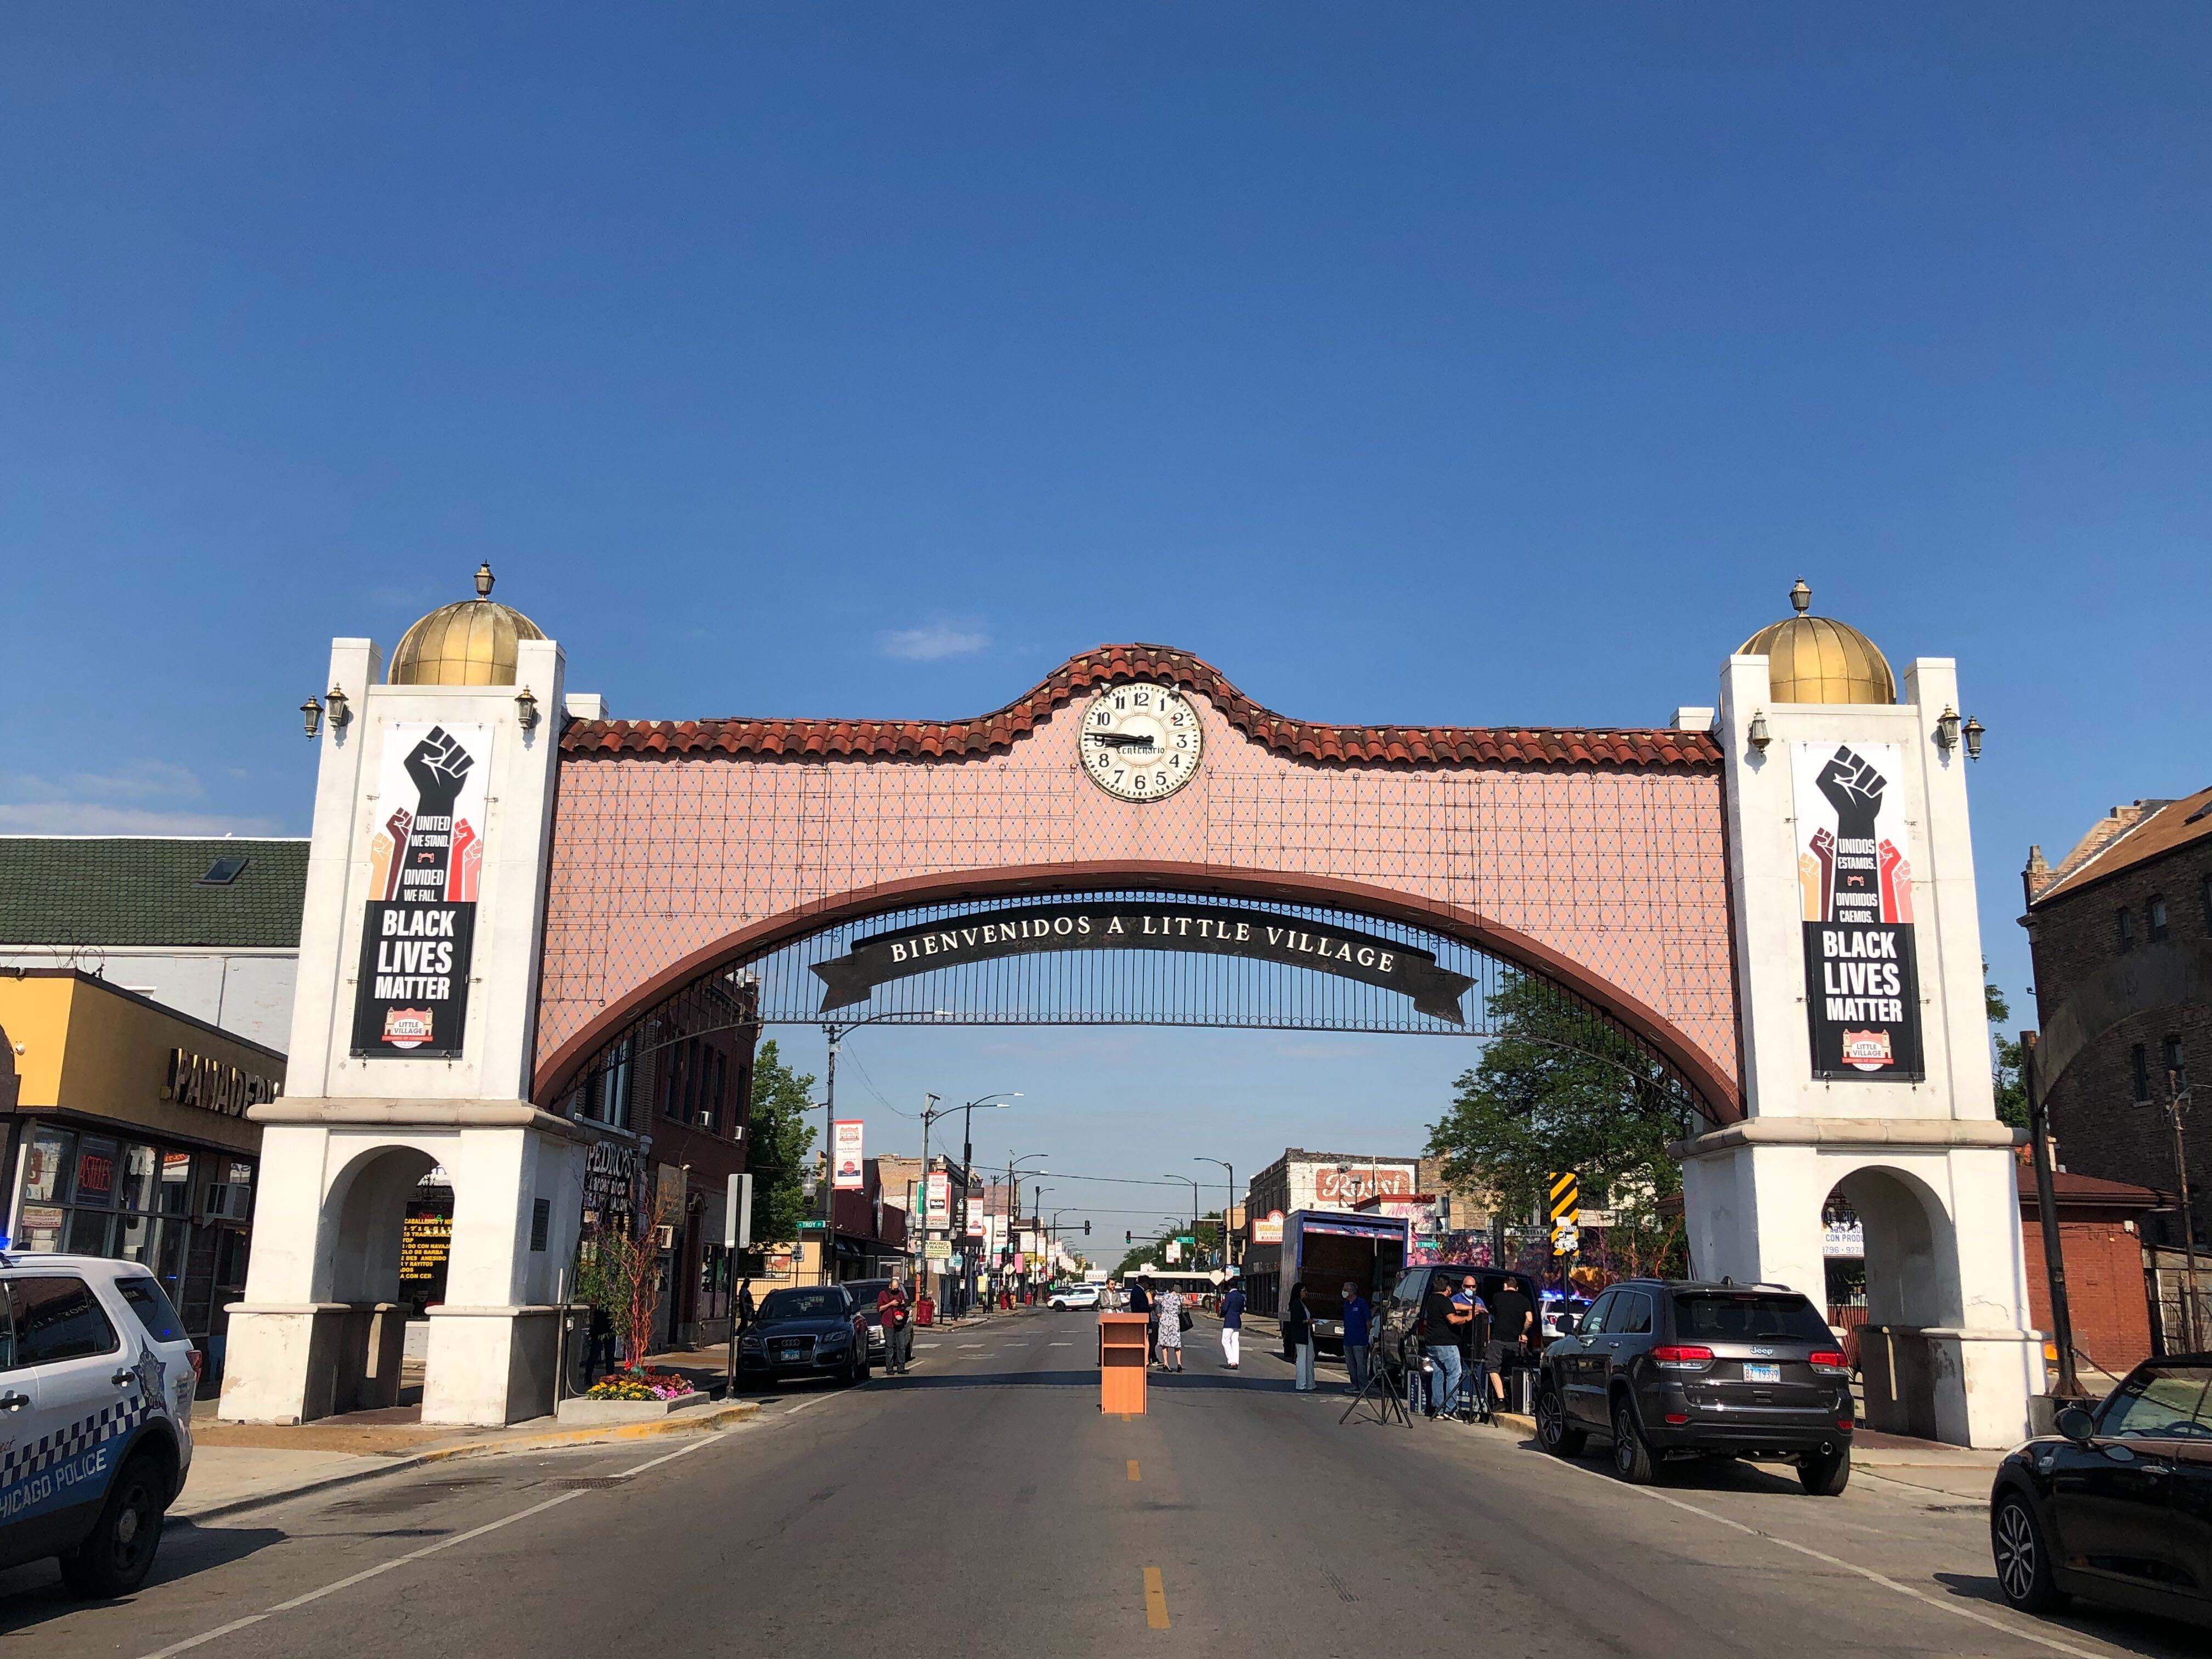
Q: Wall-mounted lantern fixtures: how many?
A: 6